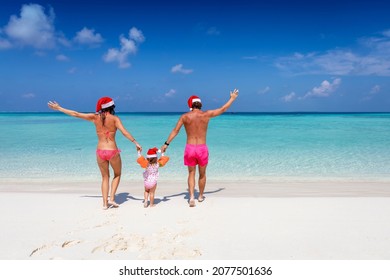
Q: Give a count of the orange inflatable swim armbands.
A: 2